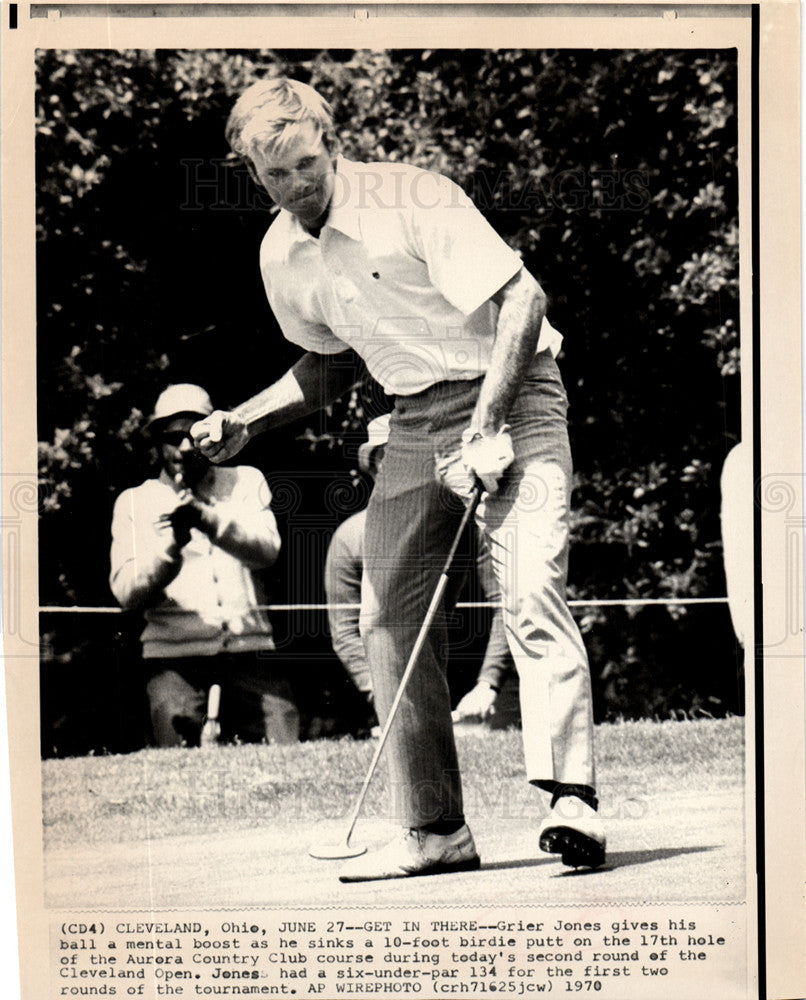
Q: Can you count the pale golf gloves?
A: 1